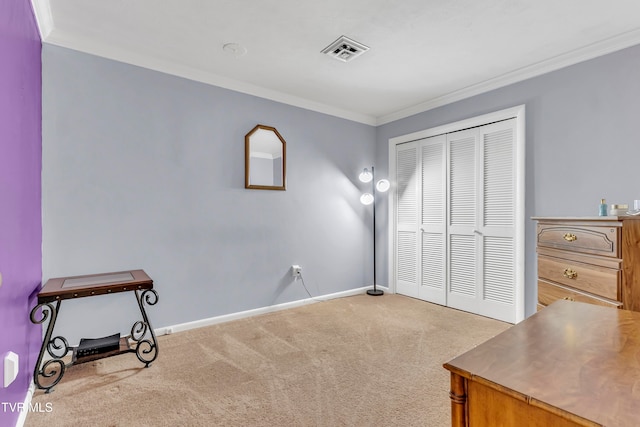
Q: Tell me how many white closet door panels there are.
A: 4